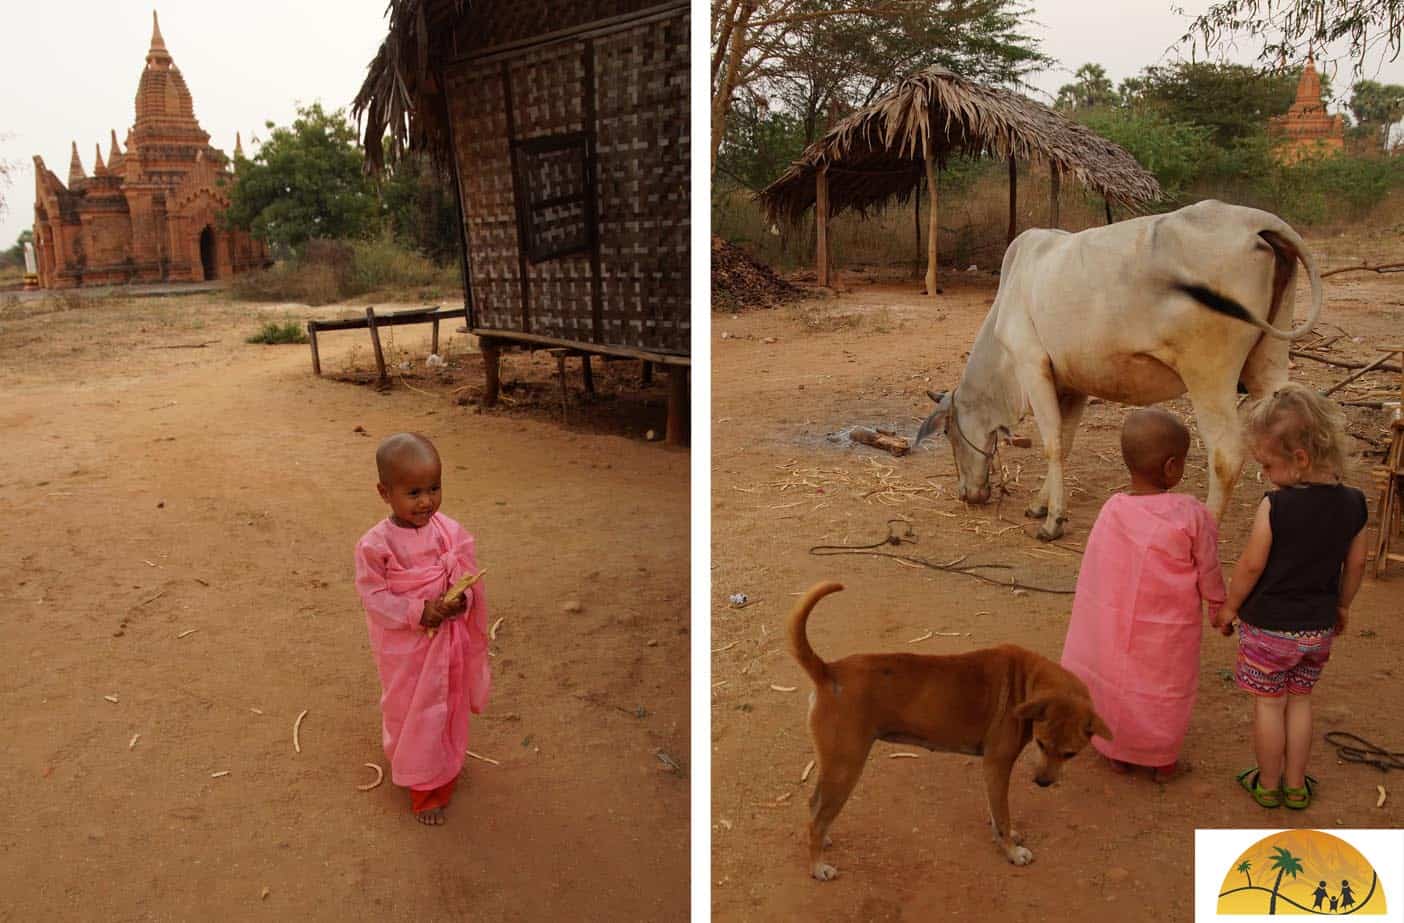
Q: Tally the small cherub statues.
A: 0